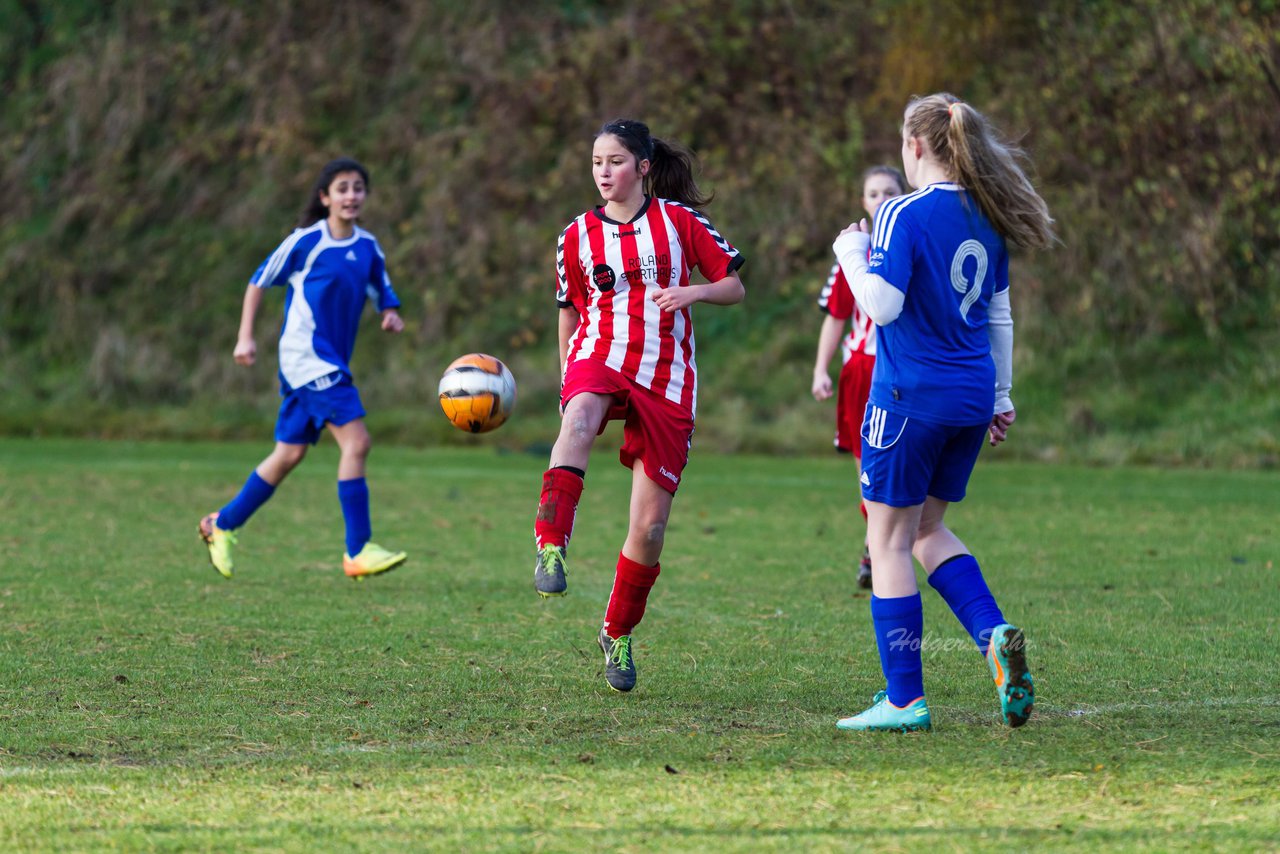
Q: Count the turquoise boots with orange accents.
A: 2